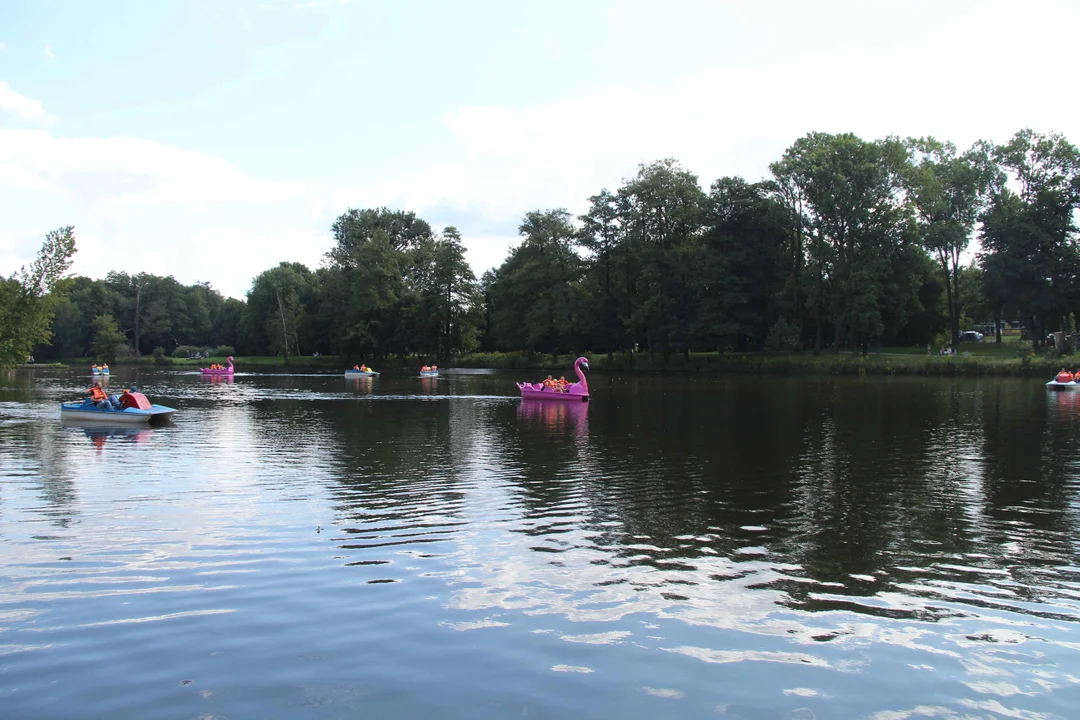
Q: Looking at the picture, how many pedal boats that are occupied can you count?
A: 7